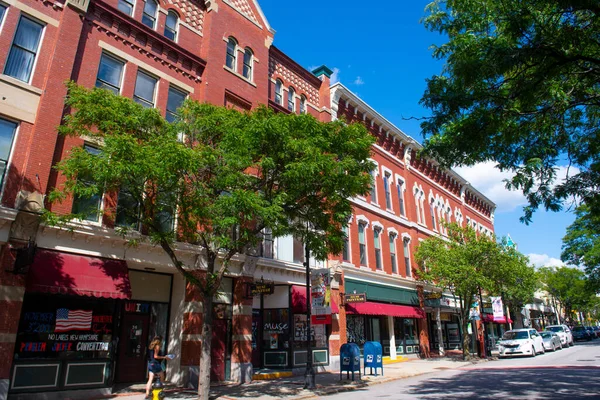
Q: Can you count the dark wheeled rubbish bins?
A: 0